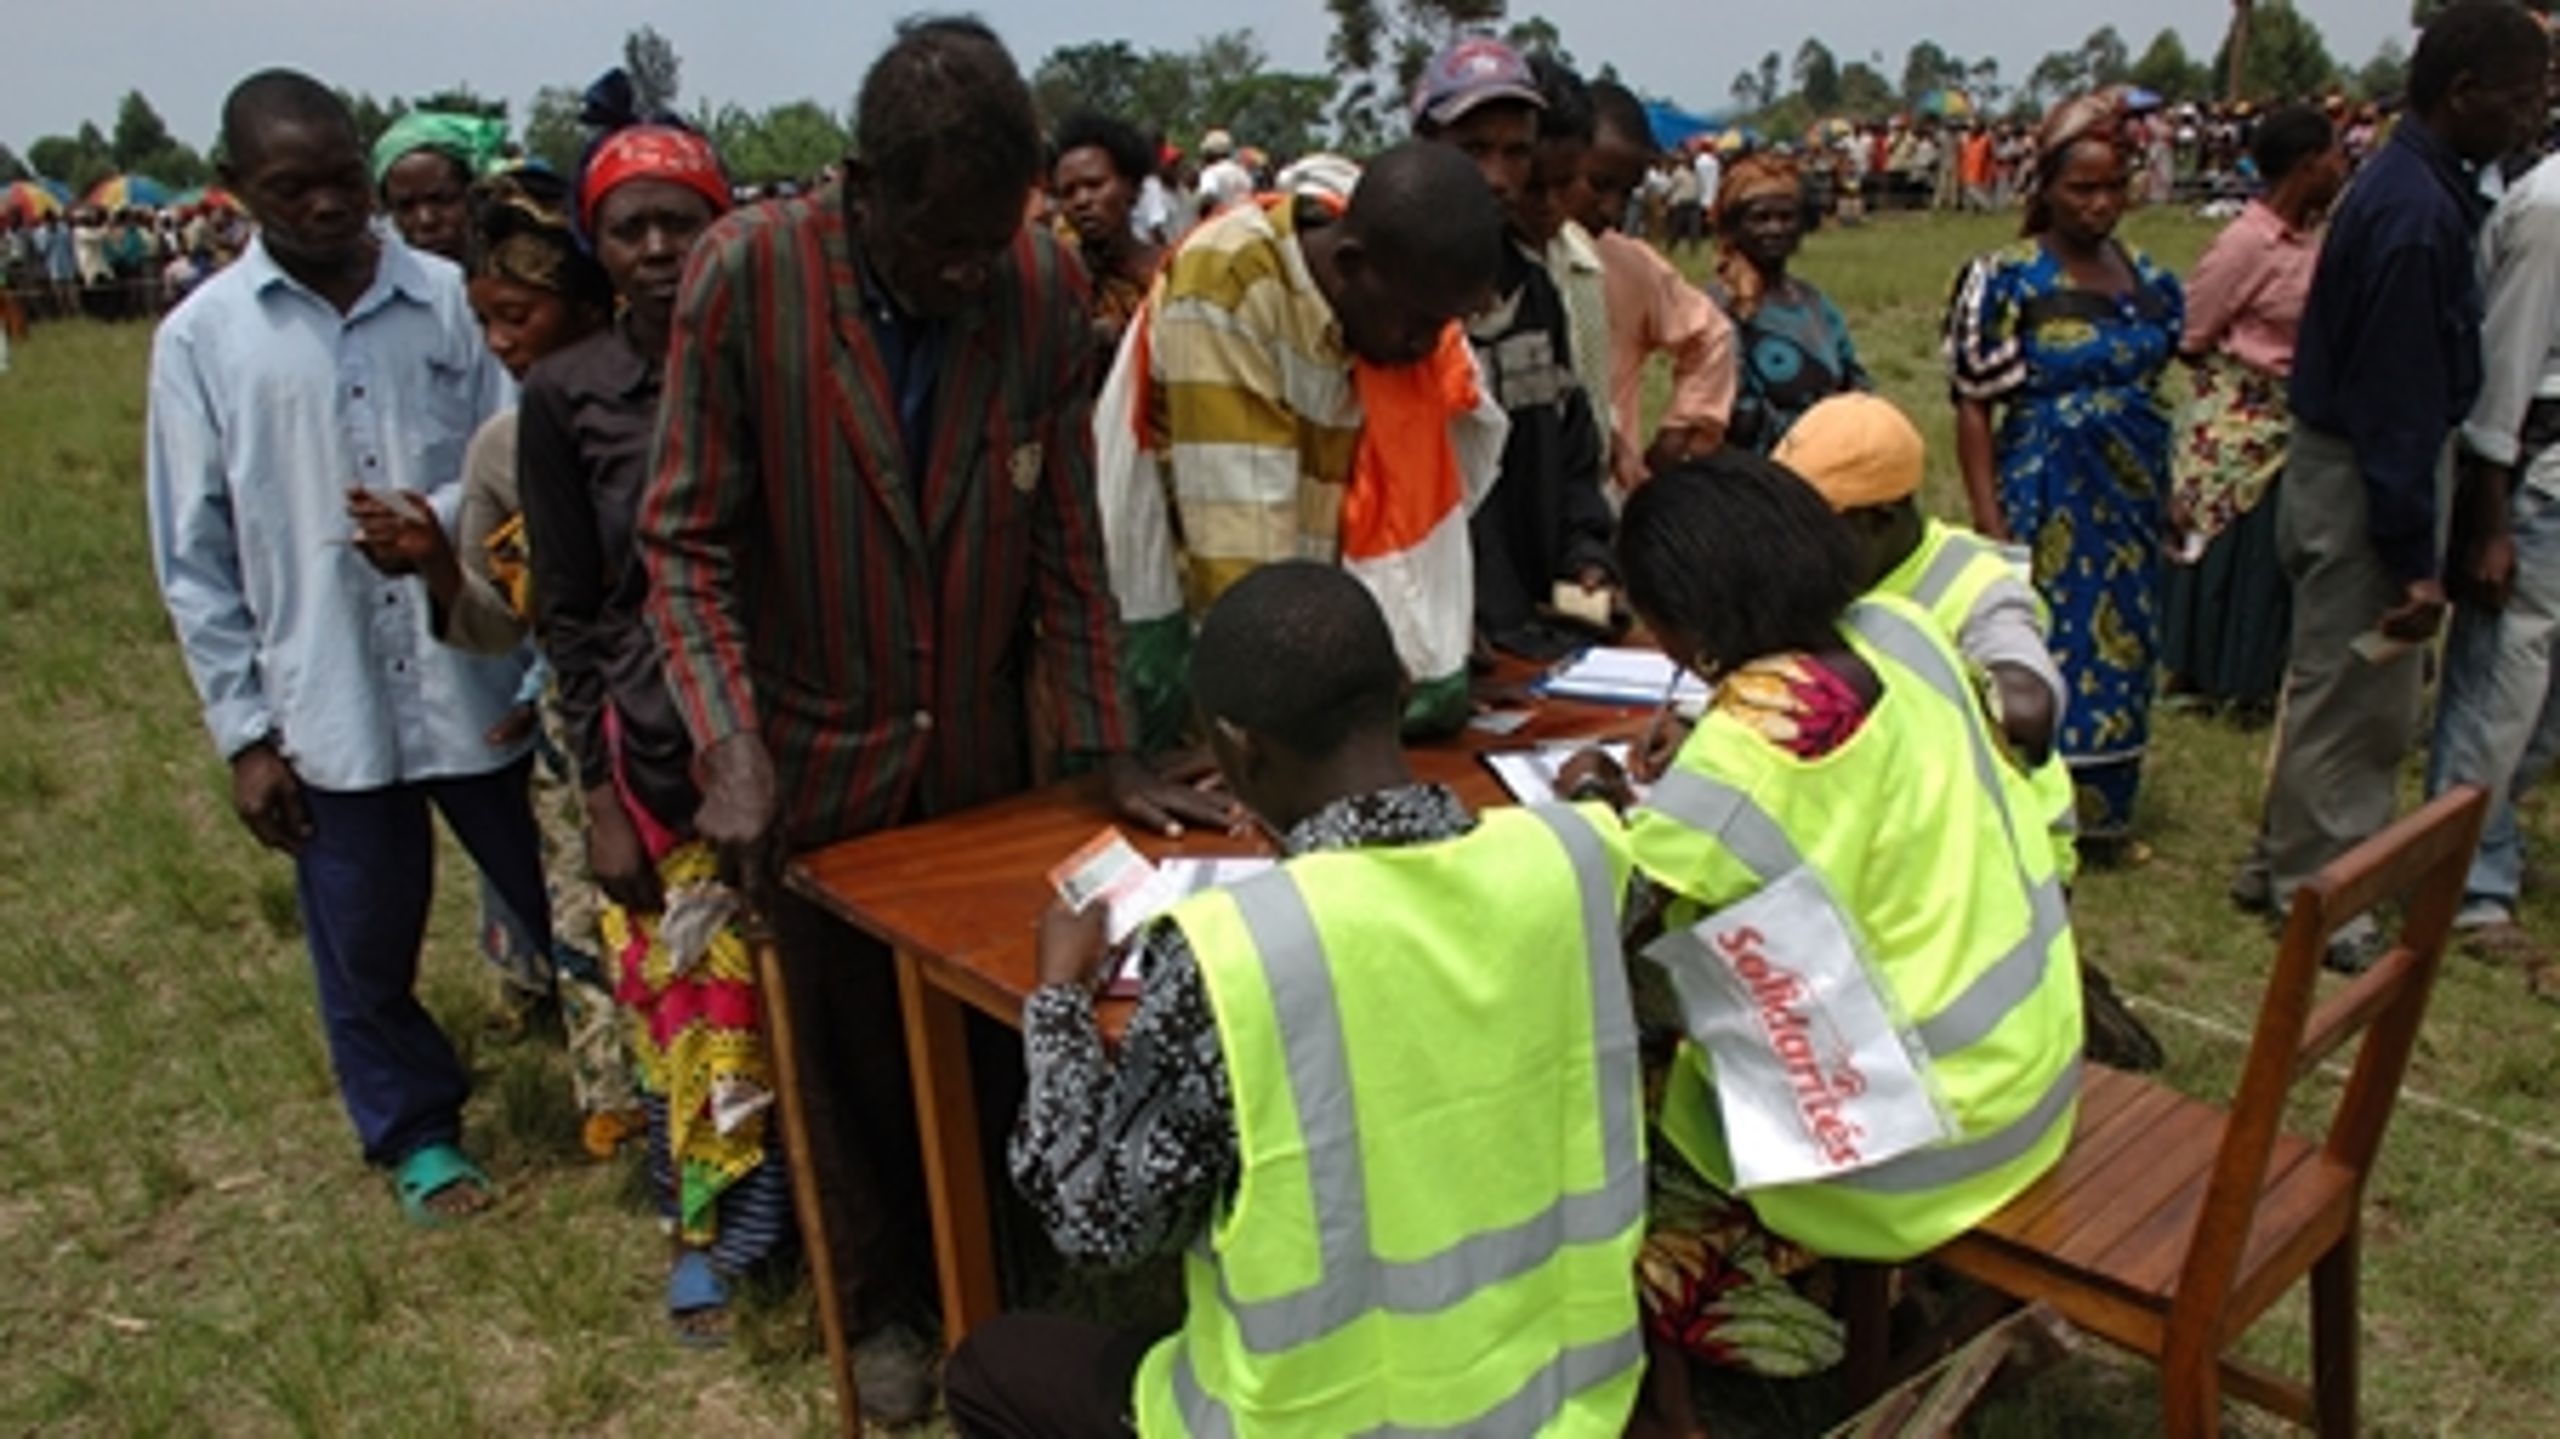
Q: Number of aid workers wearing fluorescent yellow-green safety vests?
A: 3